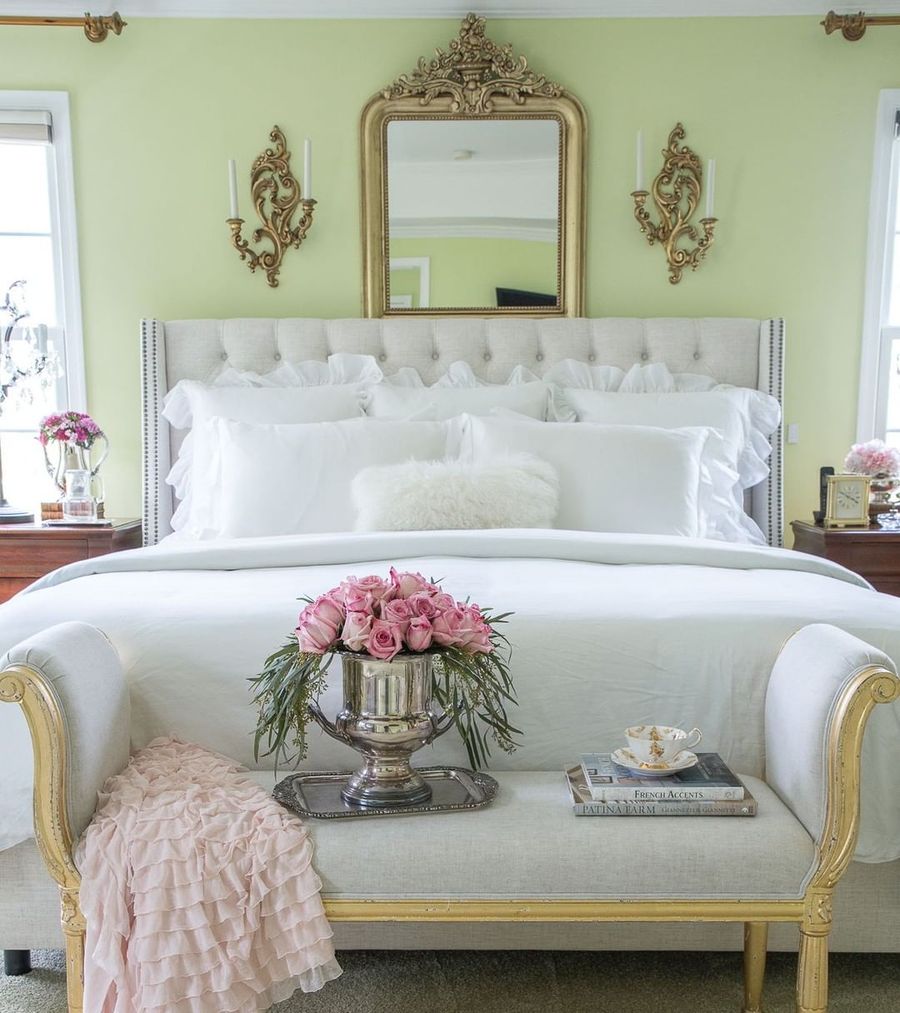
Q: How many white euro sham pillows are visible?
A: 3